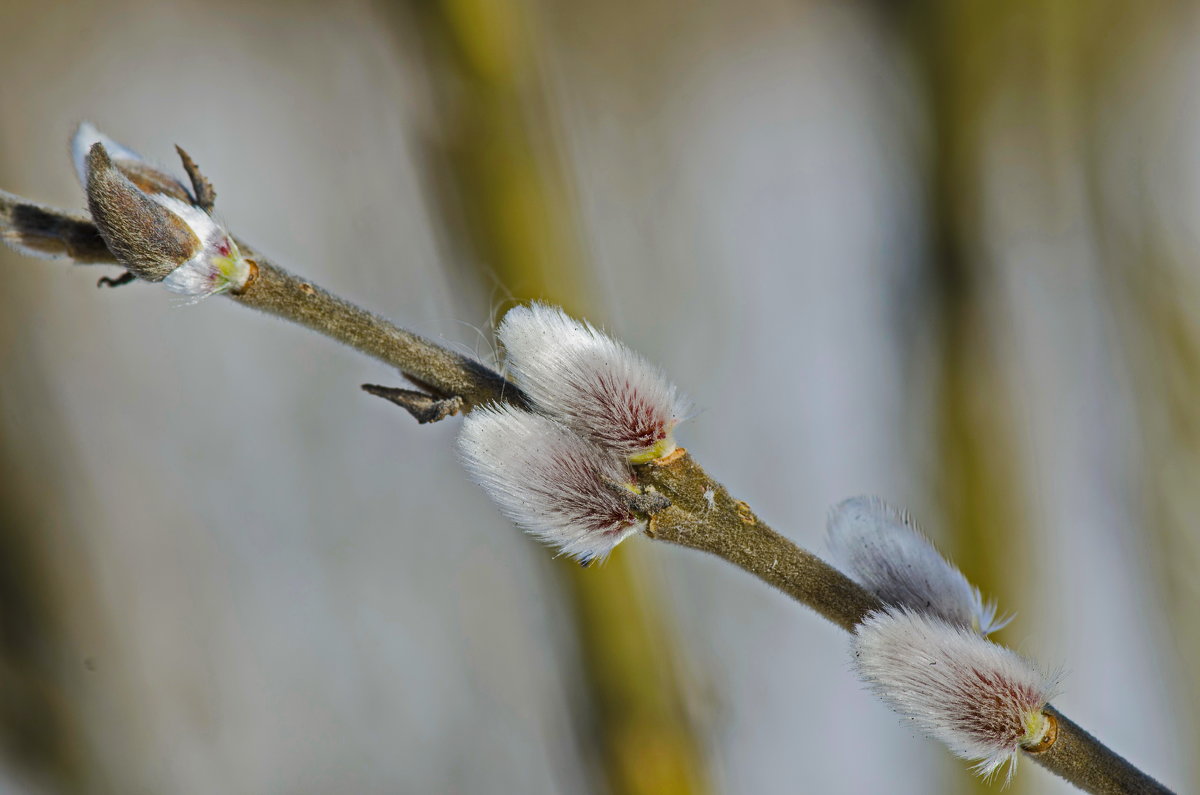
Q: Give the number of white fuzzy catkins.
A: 4